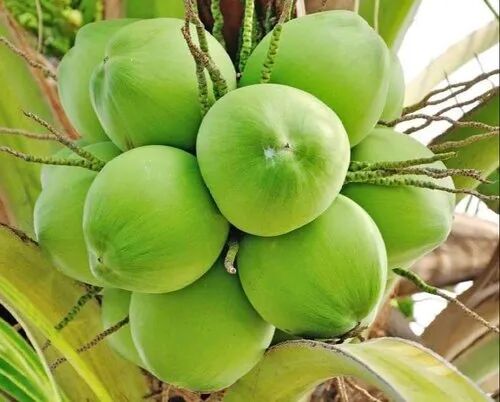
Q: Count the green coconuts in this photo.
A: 11